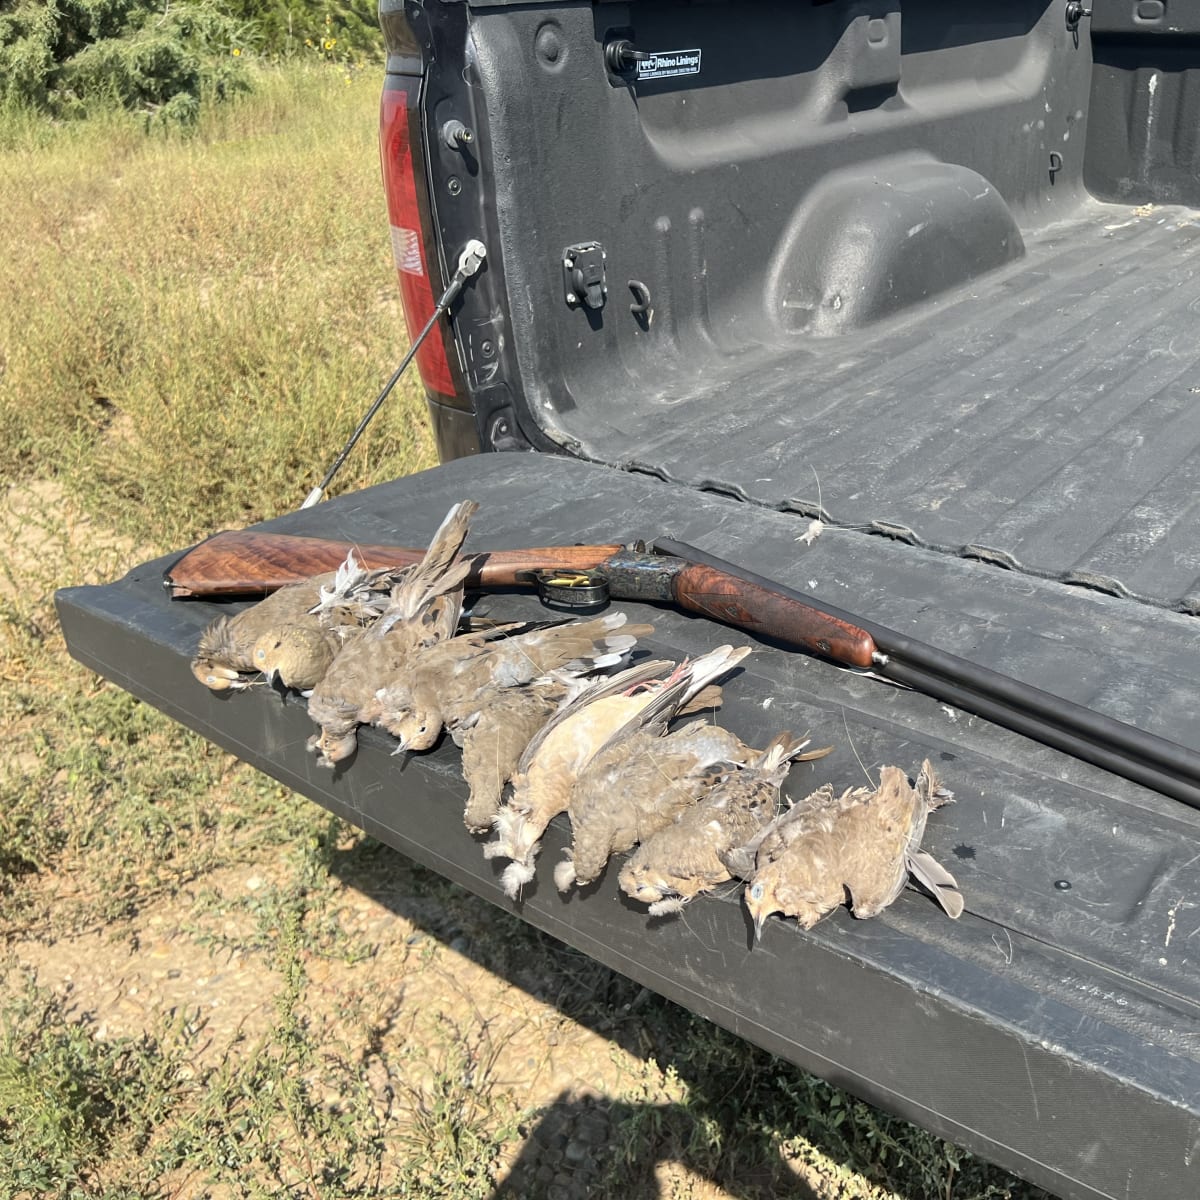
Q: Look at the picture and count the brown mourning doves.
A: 9